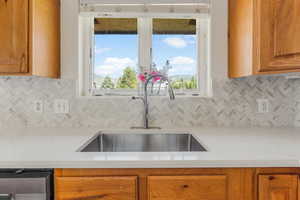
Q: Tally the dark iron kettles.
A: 0